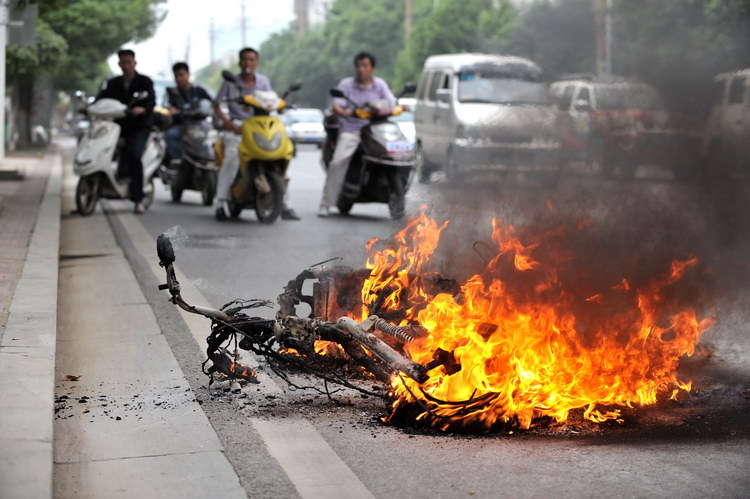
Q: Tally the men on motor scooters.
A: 4